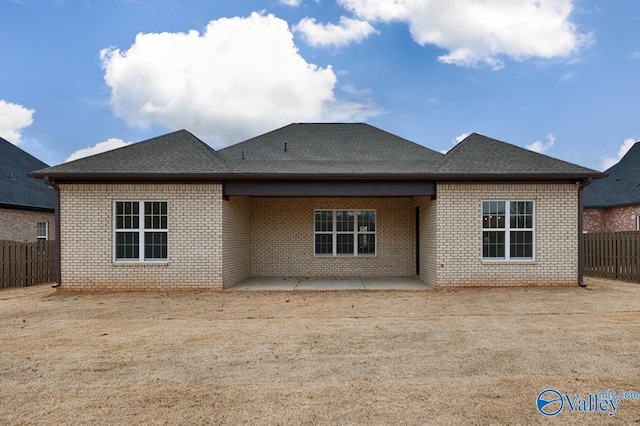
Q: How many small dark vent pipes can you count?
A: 2